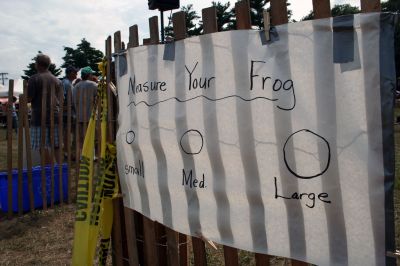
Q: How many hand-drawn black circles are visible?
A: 3